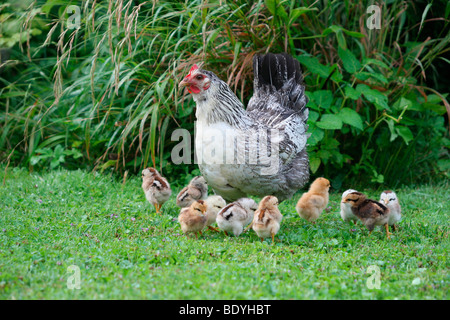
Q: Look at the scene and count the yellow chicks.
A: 1